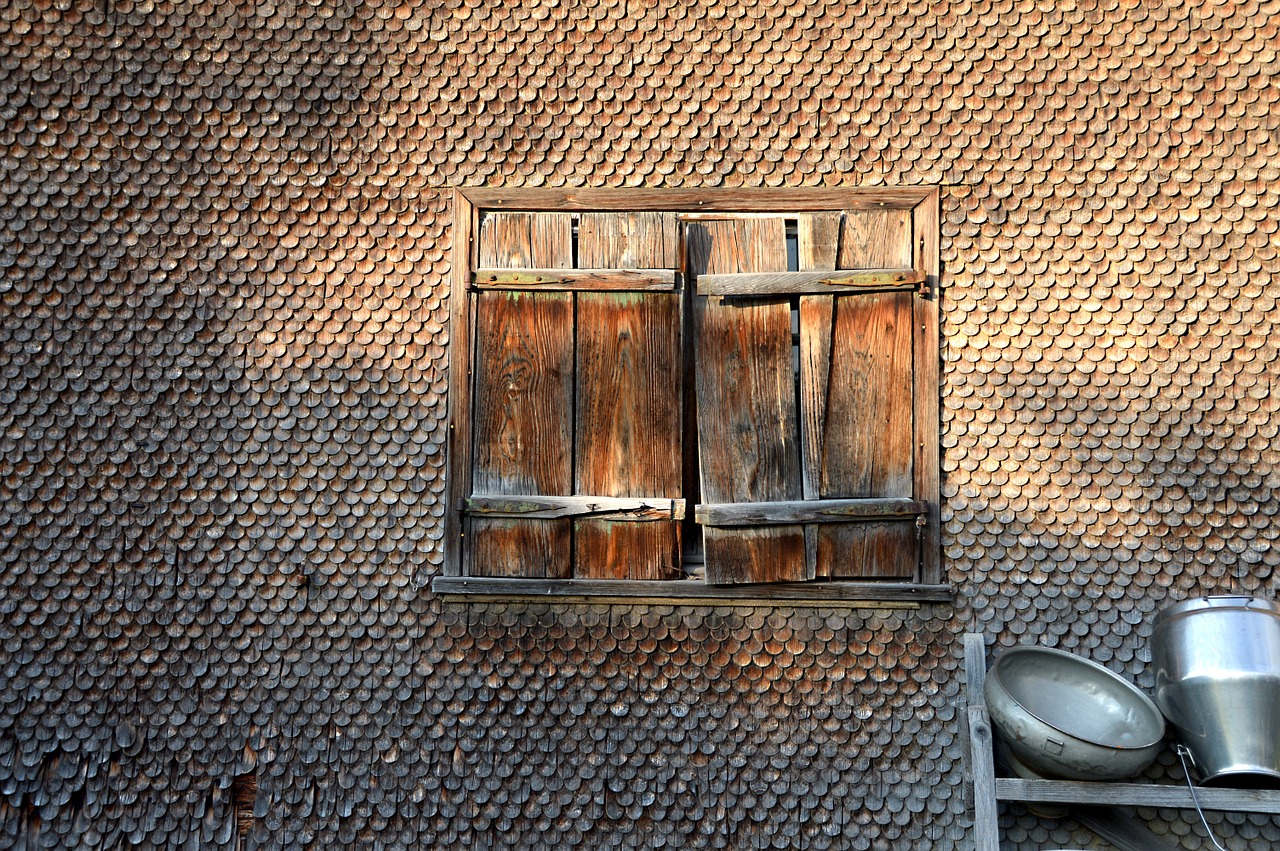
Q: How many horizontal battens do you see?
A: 4